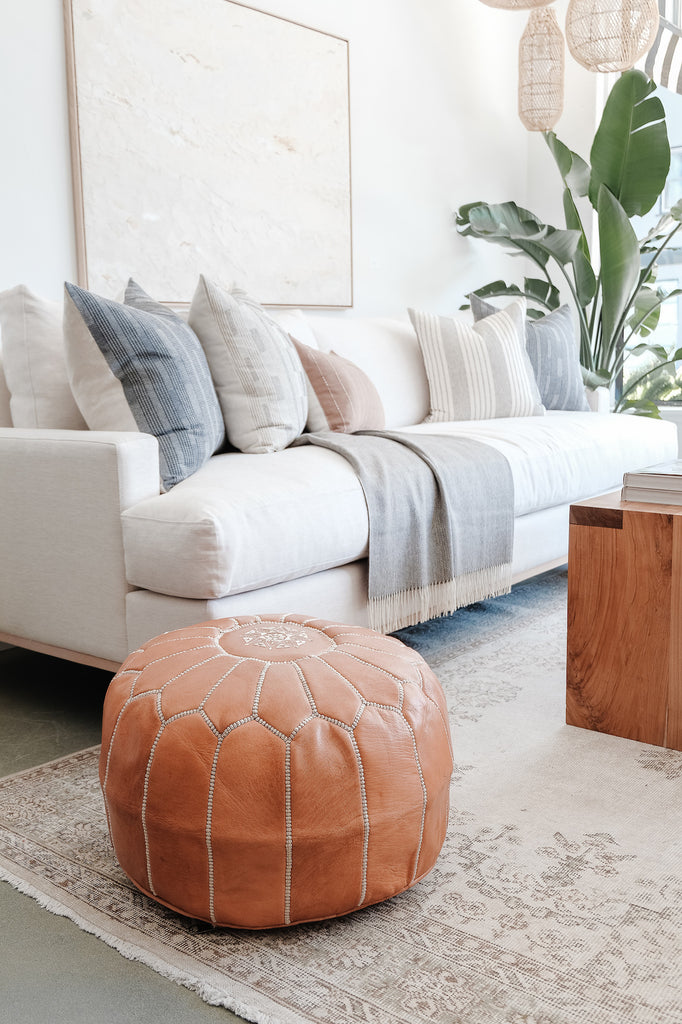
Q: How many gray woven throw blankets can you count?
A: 1